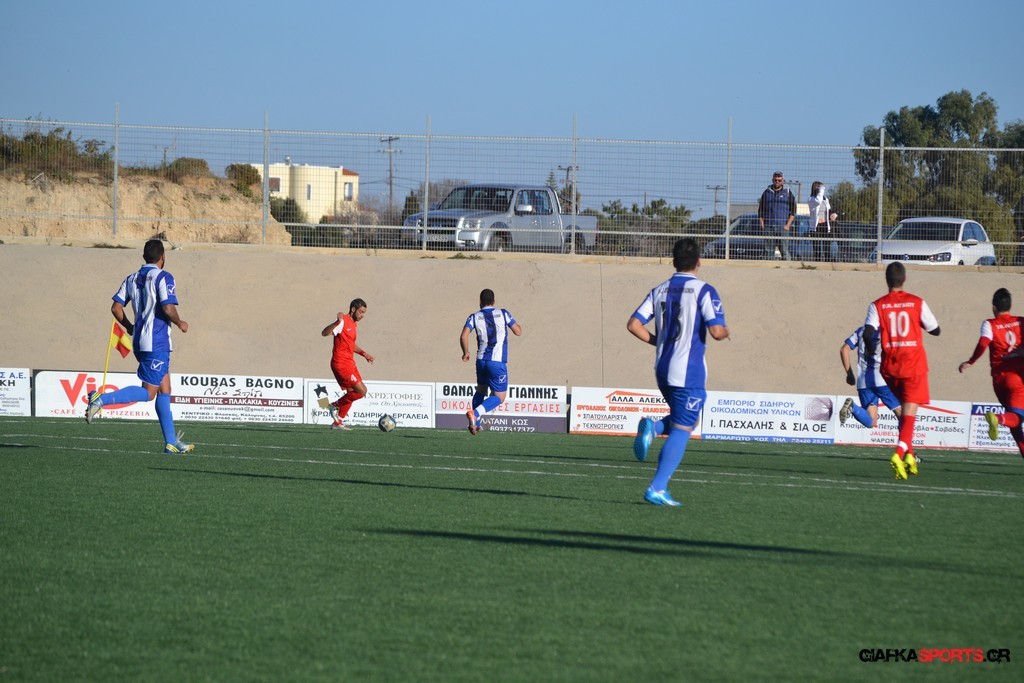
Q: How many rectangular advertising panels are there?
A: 9